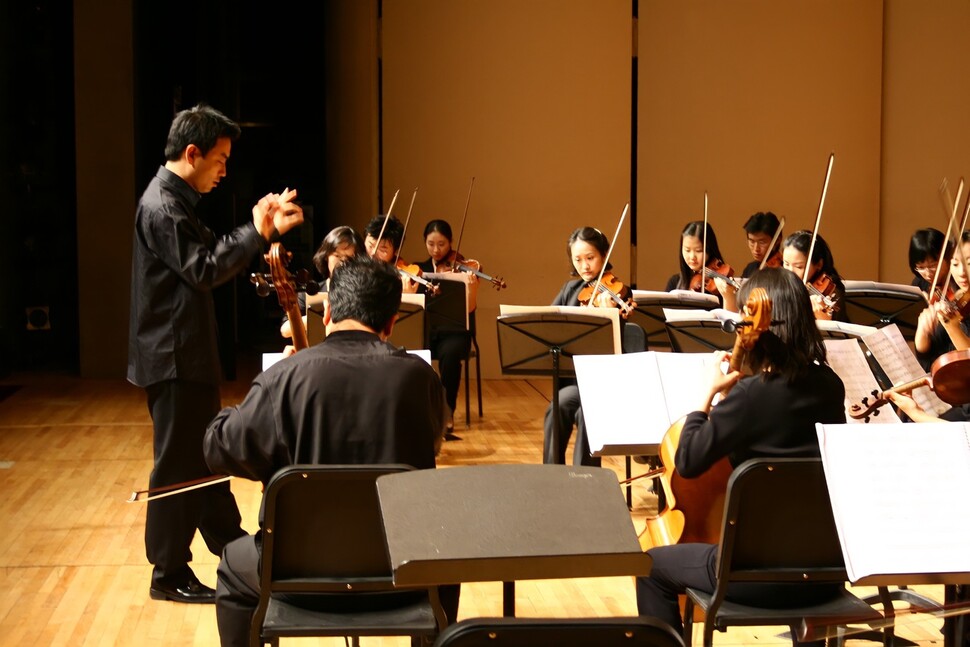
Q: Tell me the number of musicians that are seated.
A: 11